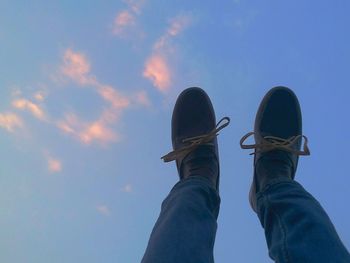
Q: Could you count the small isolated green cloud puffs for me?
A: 0